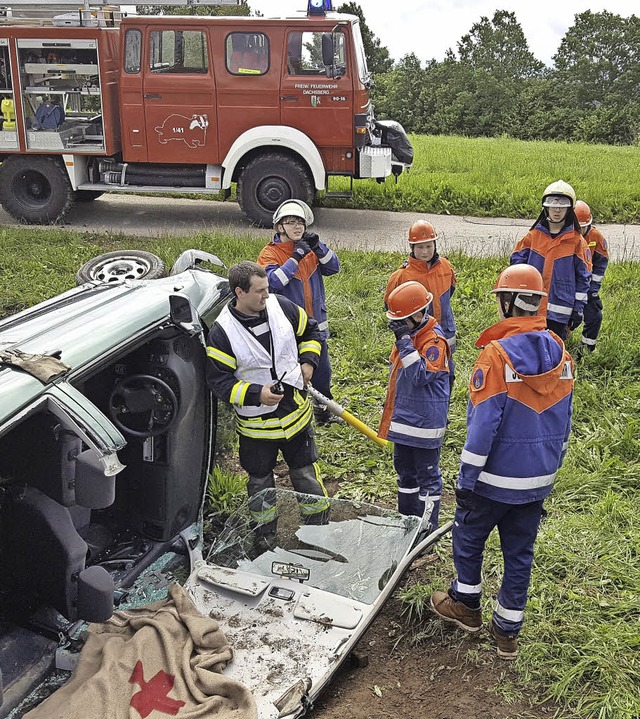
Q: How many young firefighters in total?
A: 6